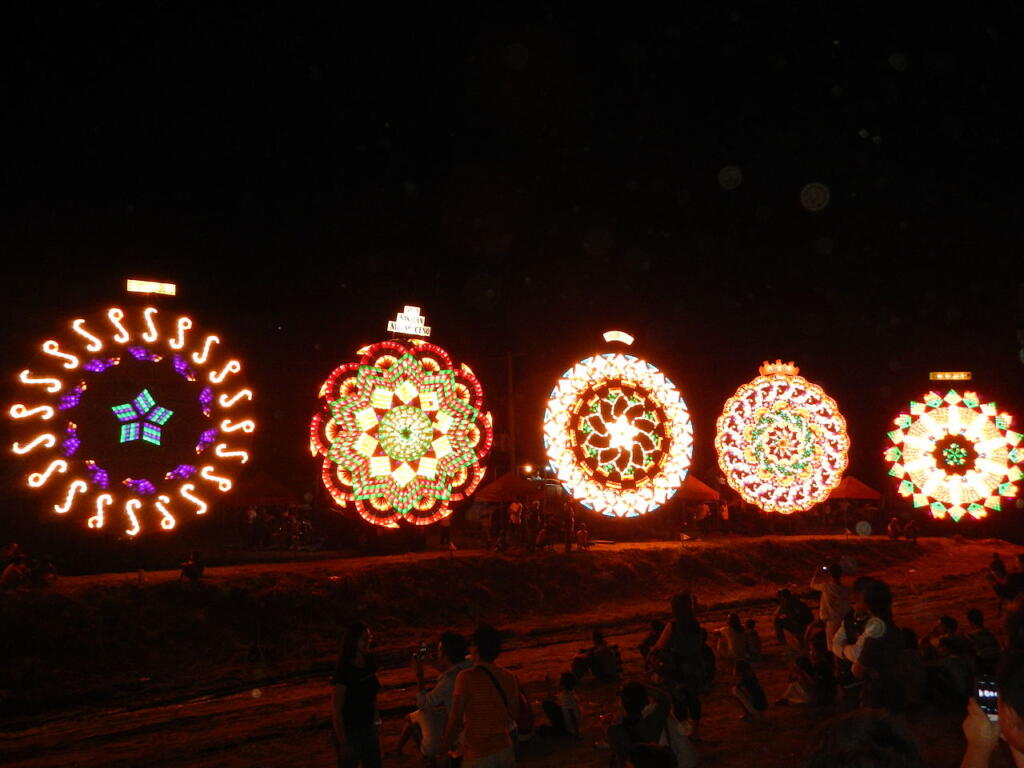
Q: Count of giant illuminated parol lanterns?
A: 5